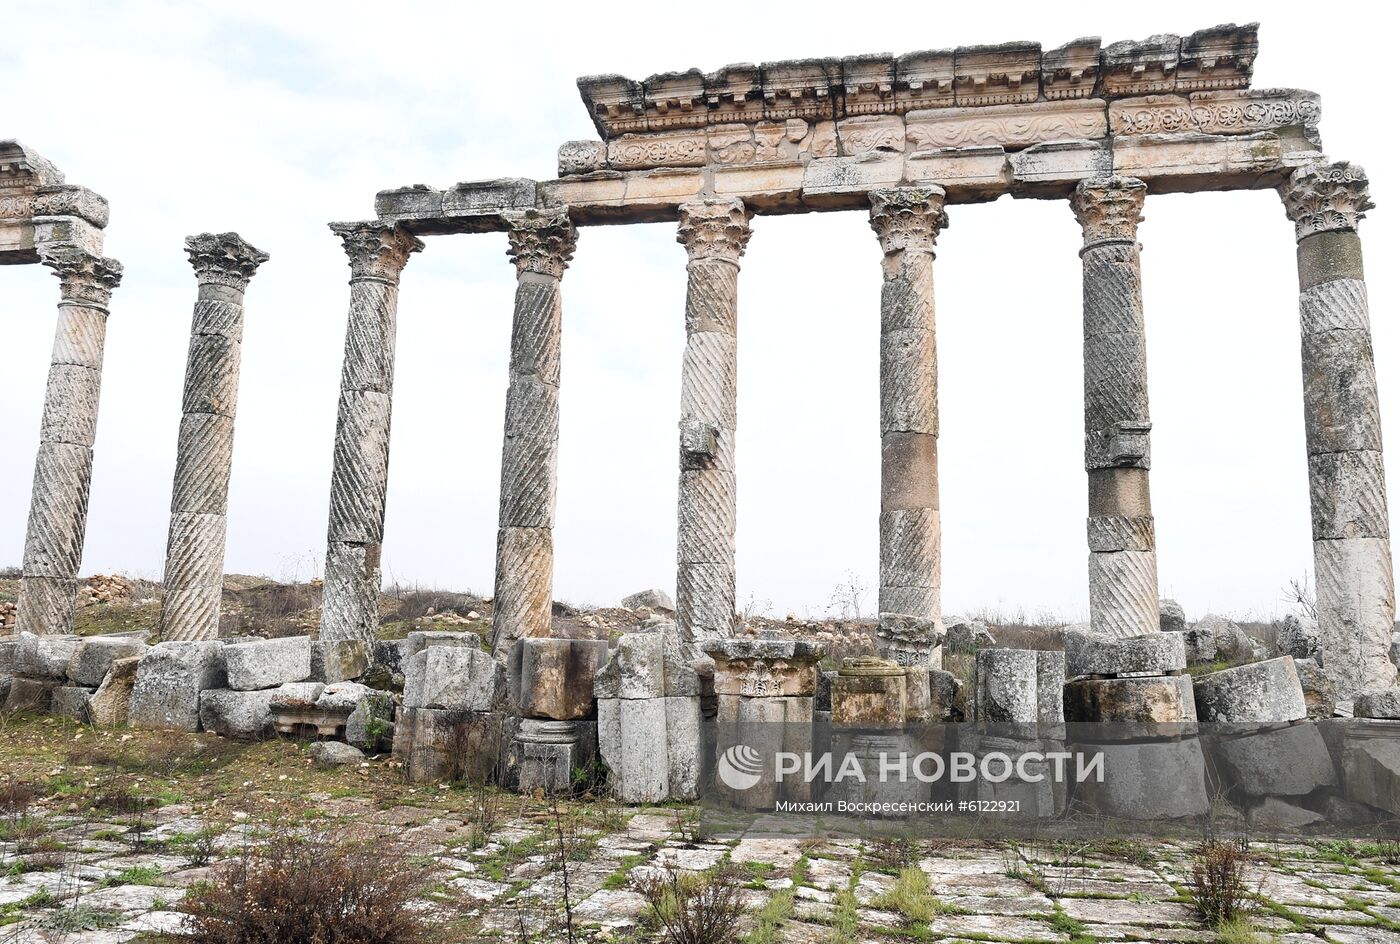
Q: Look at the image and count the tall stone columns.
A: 8